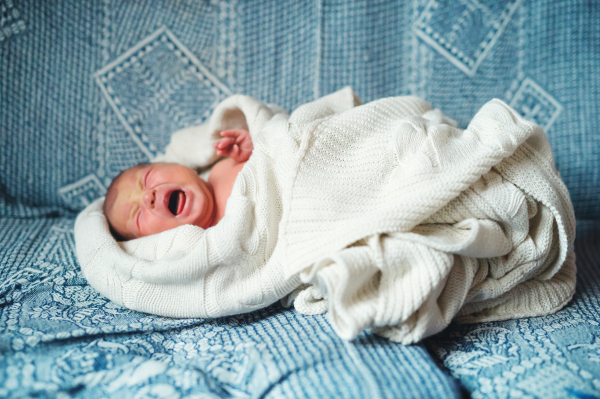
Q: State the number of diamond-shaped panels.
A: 4